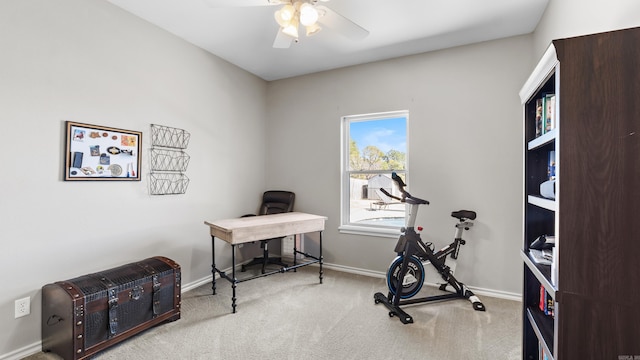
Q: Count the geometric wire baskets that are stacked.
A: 3